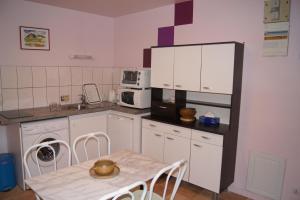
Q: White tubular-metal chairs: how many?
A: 4